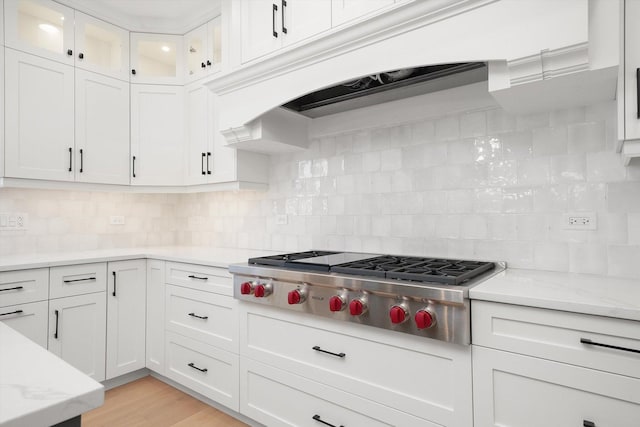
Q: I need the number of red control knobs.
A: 7